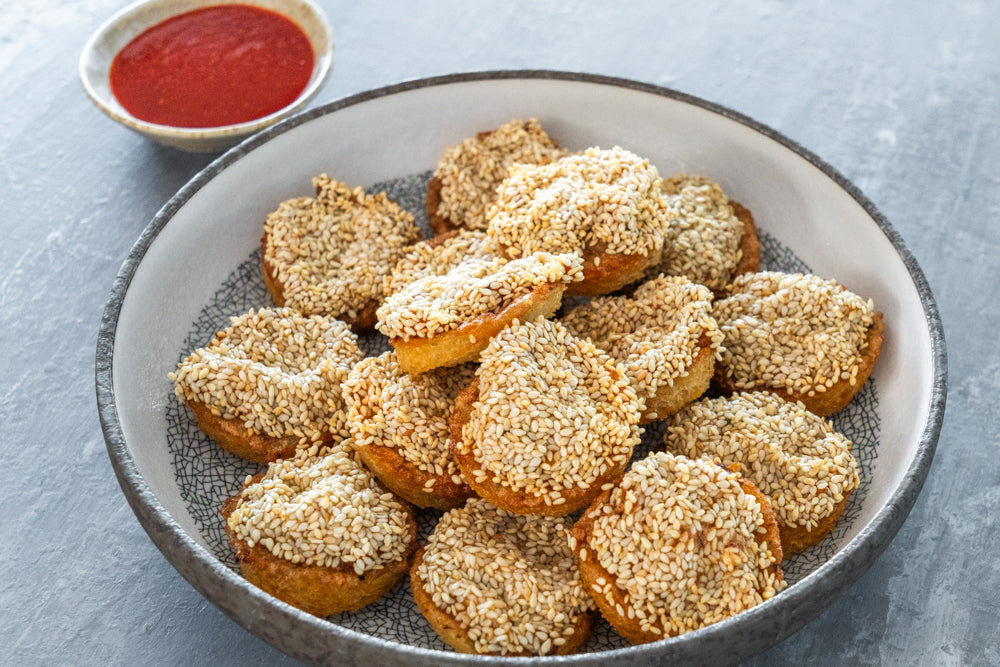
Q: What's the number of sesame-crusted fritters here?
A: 15